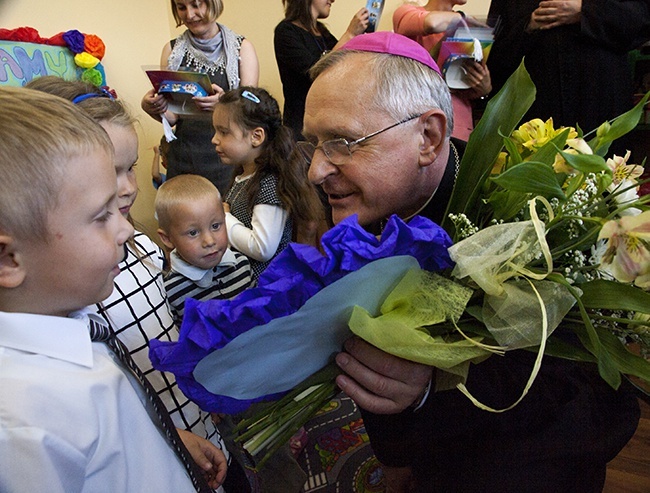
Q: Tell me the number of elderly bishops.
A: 1